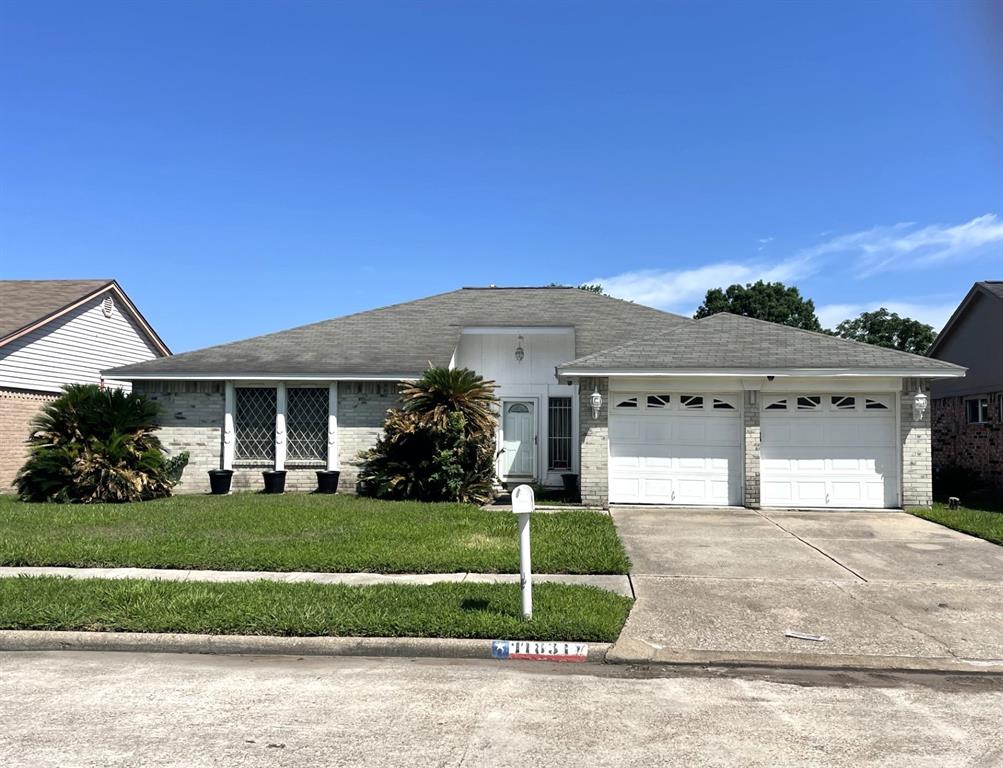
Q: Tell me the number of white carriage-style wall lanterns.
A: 2